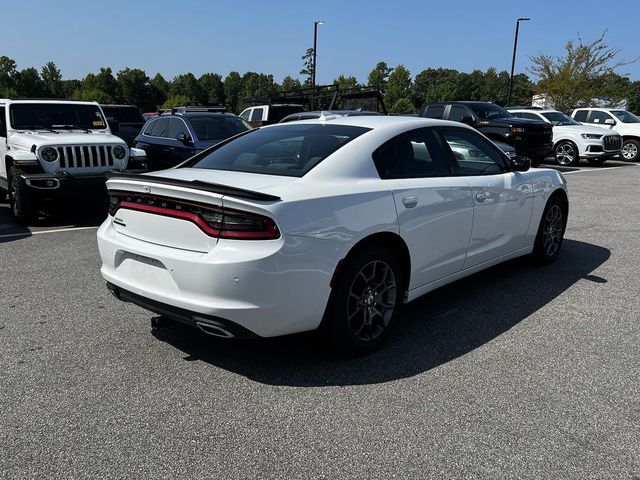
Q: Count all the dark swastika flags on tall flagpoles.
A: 0